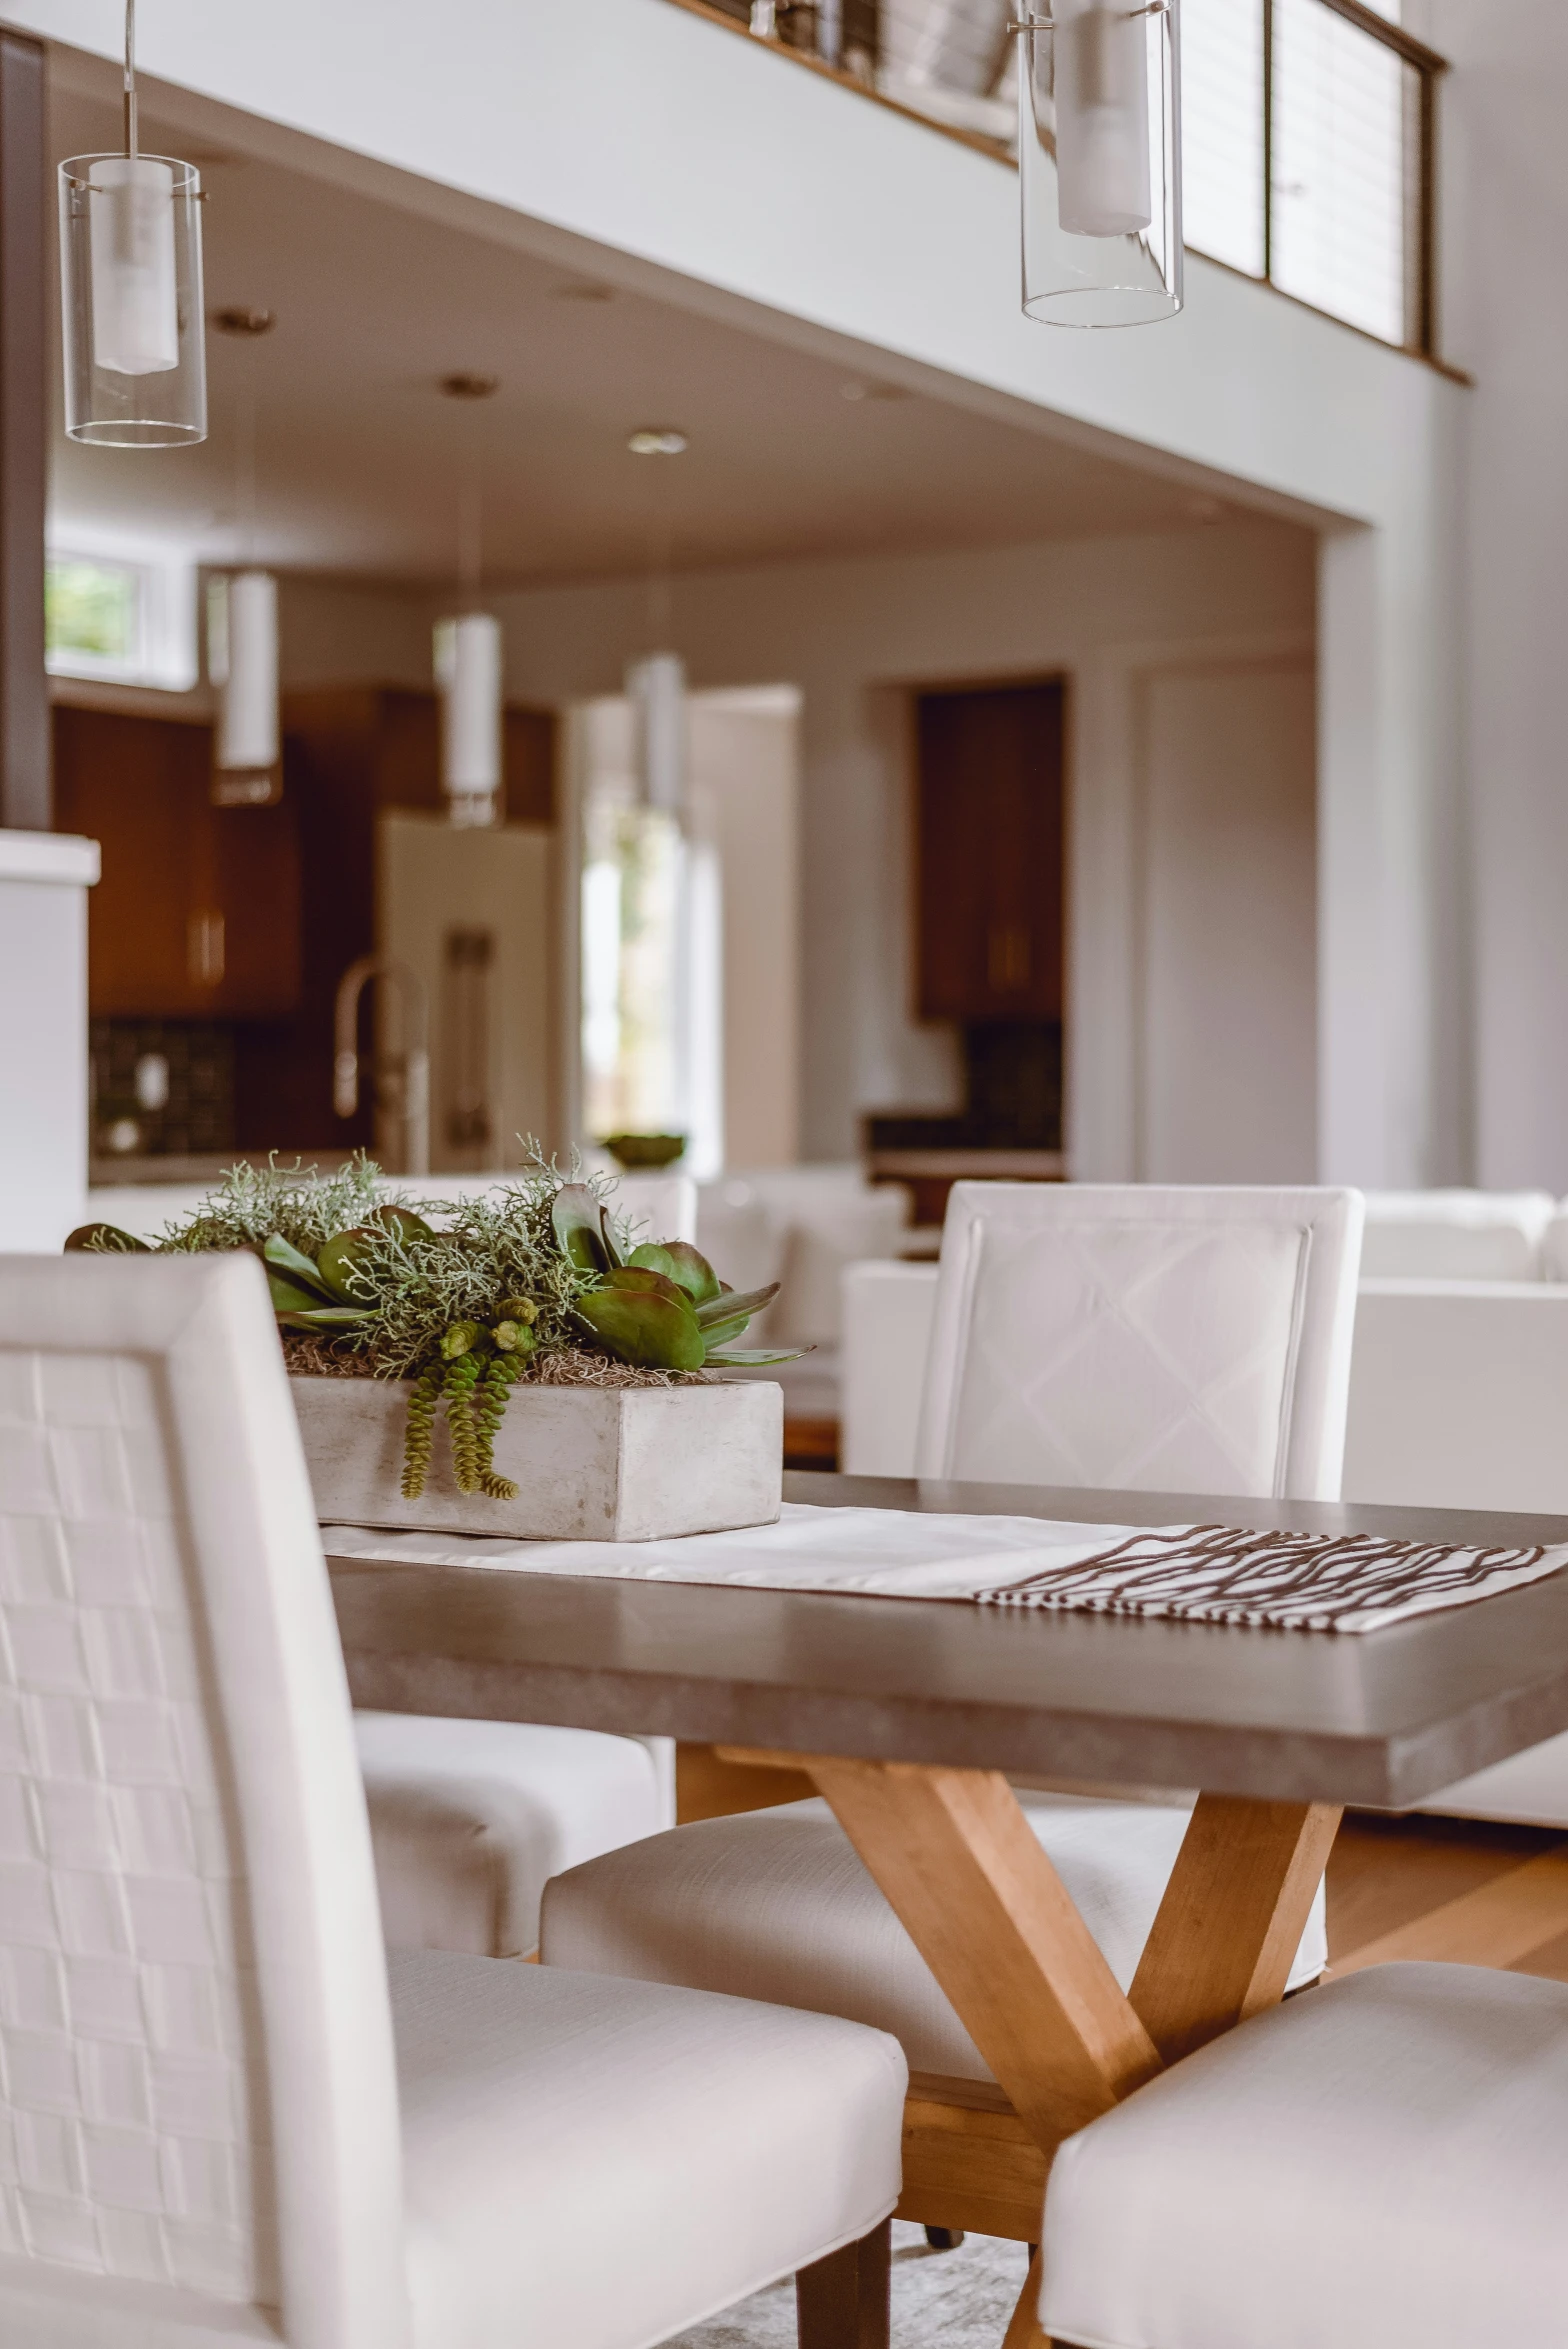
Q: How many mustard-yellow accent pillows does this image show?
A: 0